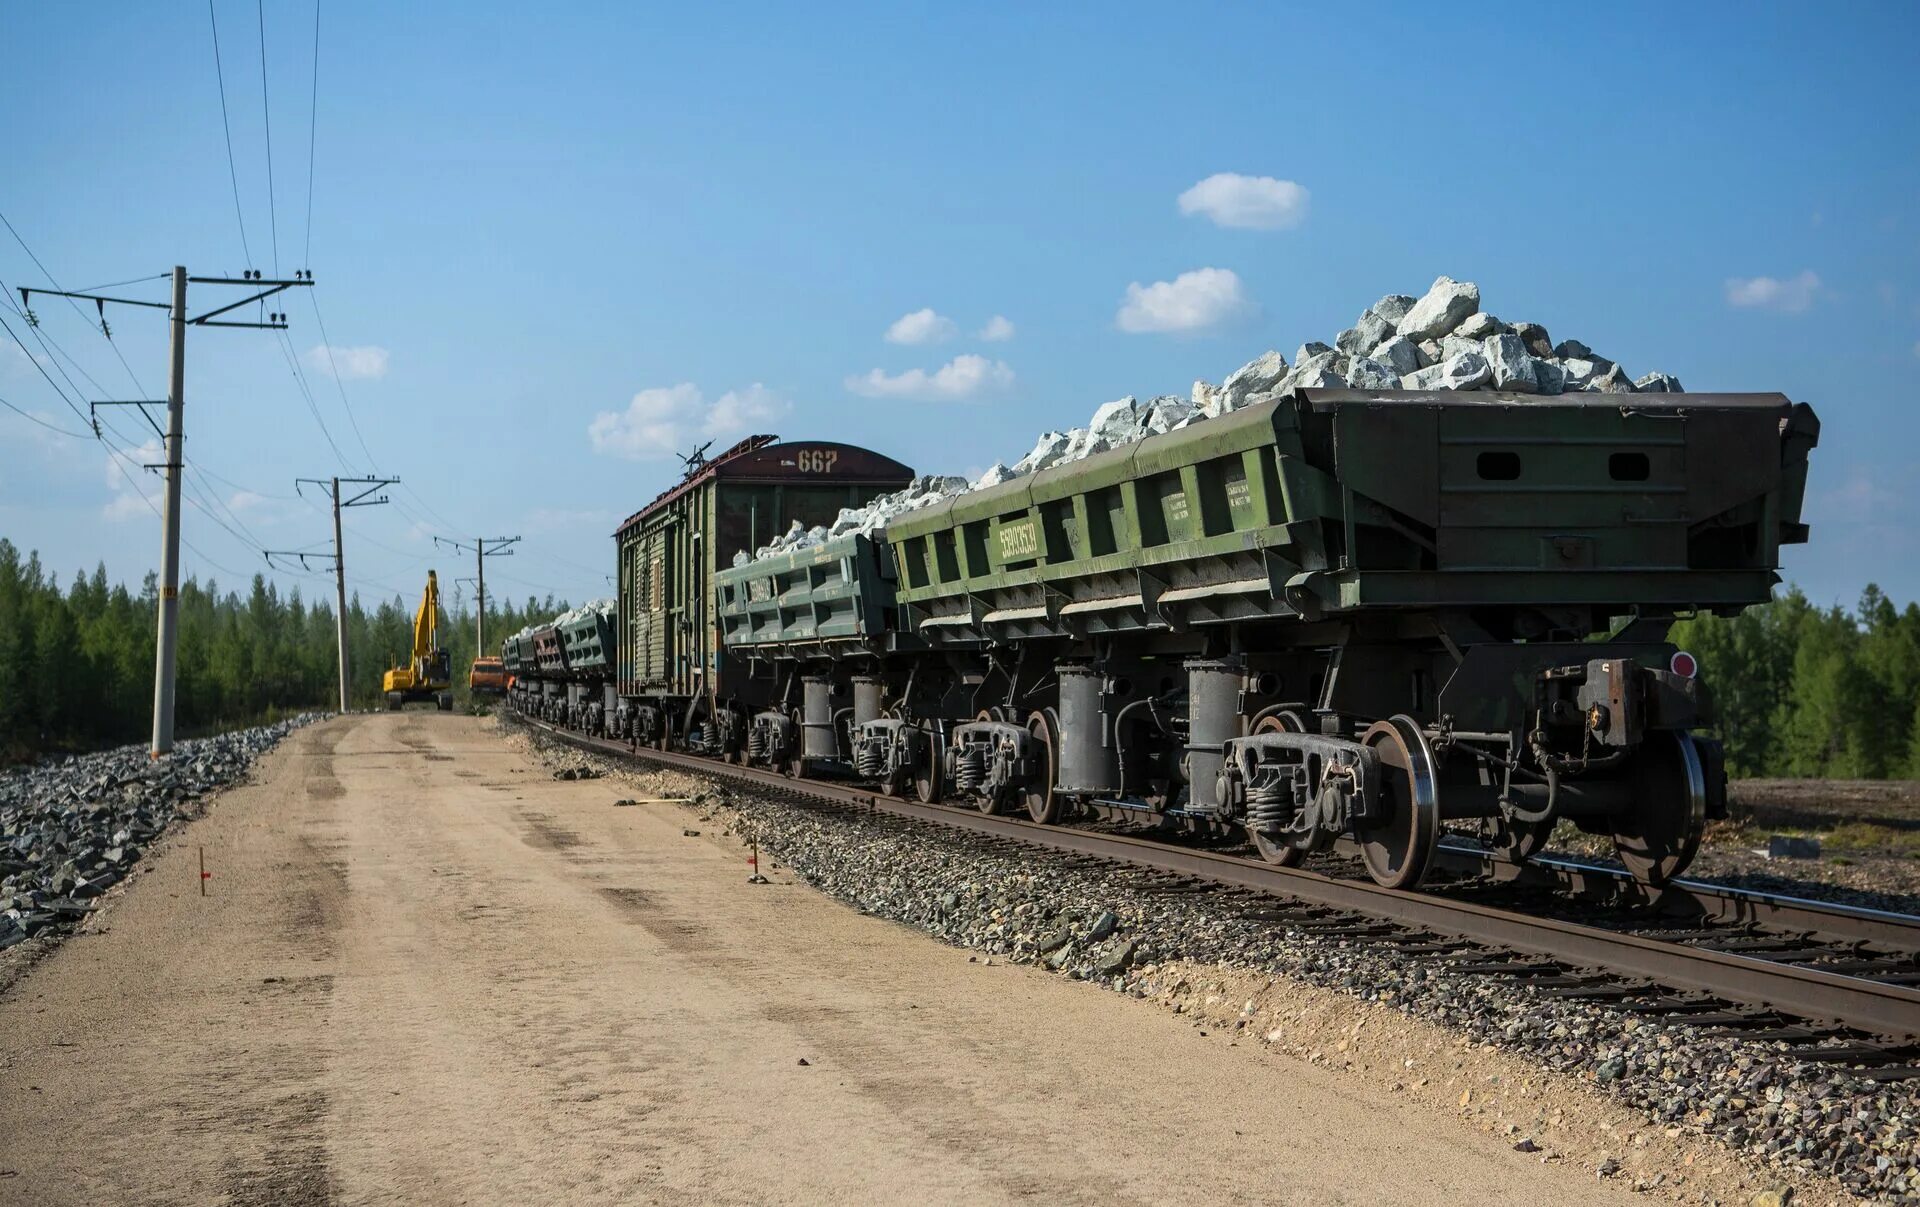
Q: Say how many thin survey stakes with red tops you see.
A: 2